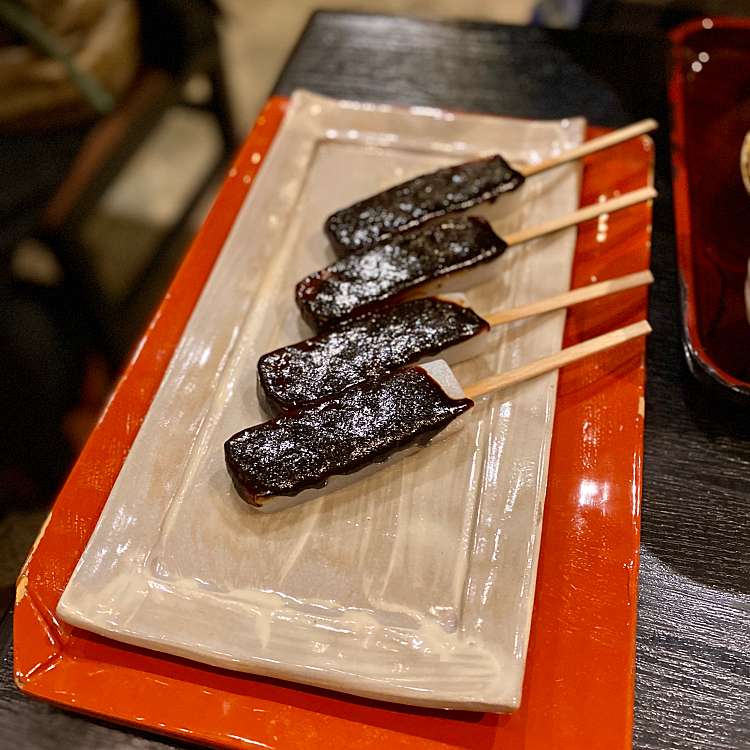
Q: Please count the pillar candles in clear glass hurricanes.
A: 0